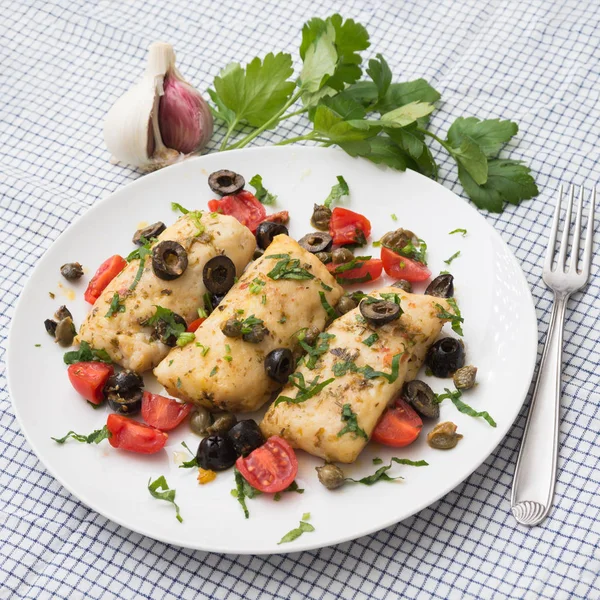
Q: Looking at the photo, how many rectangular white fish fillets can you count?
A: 3